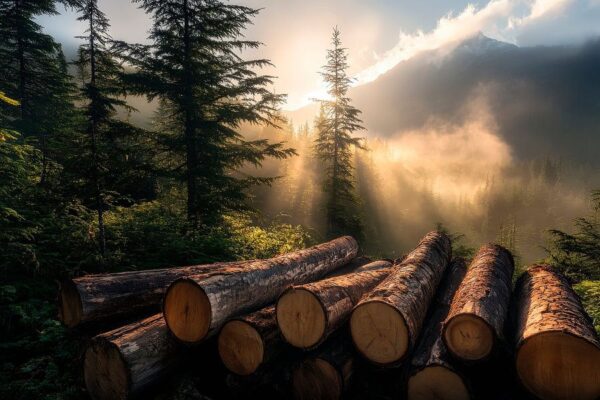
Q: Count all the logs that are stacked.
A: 10